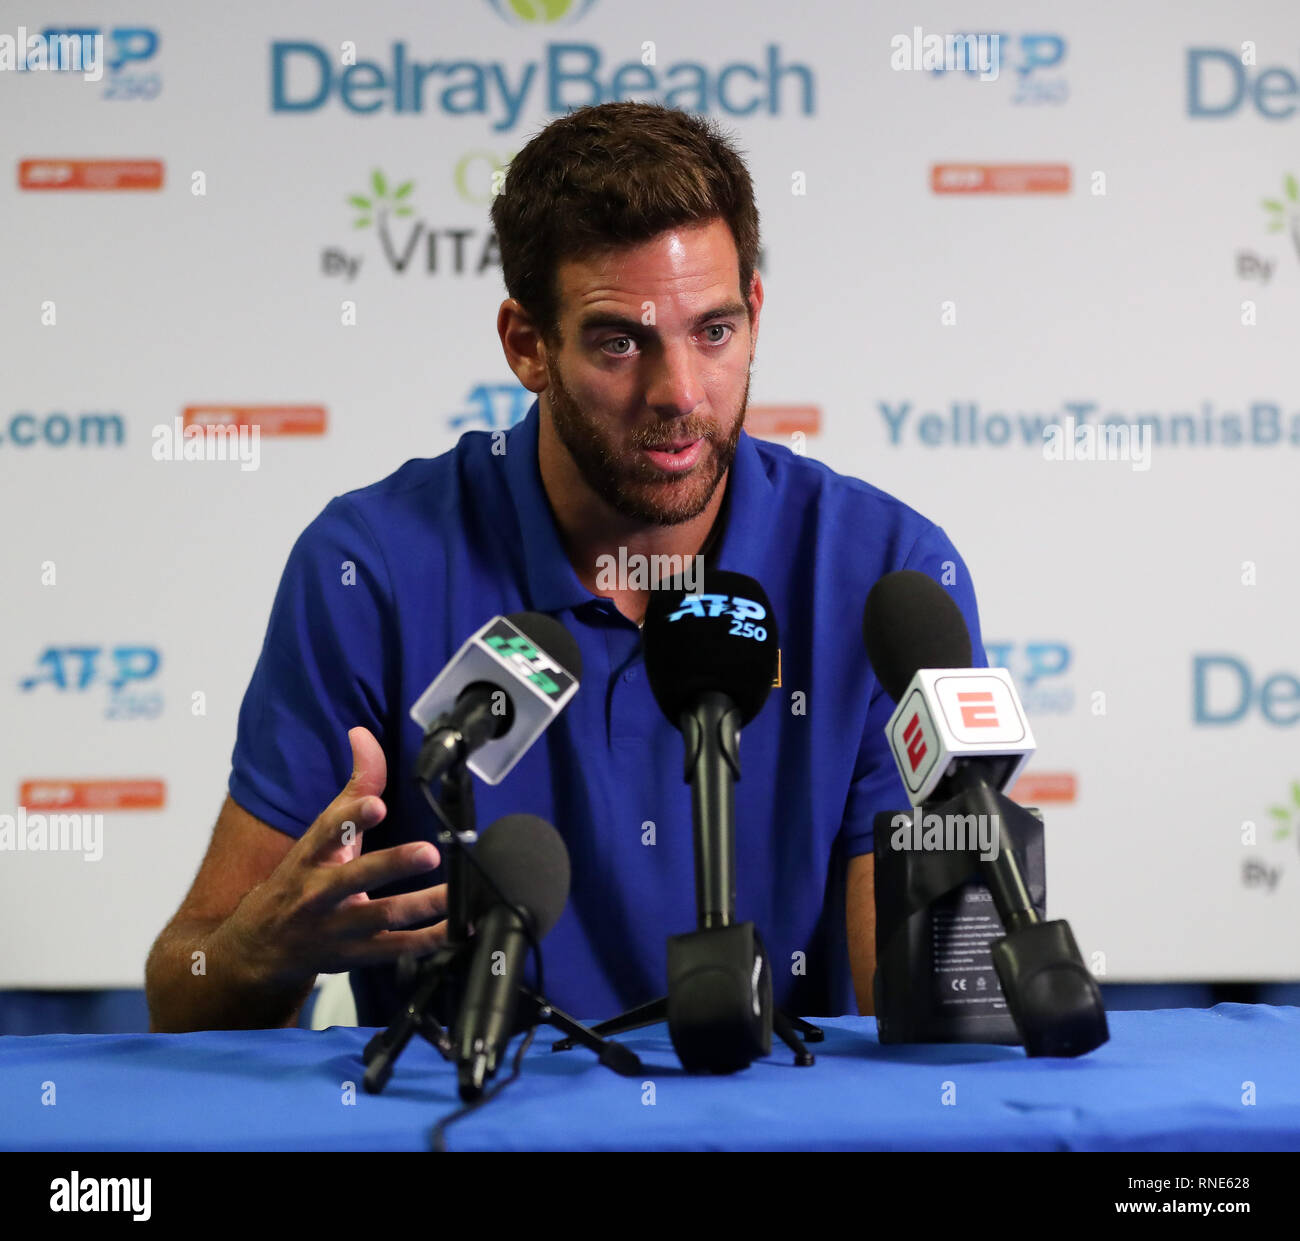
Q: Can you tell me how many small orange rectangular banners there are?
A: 6